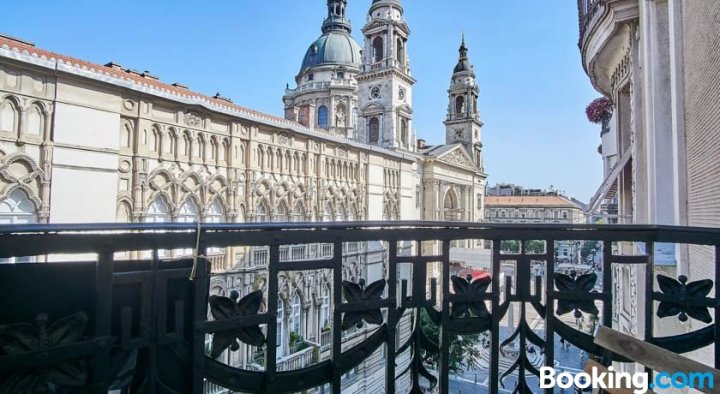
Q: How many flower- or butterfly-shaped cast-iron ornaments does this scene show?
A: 6